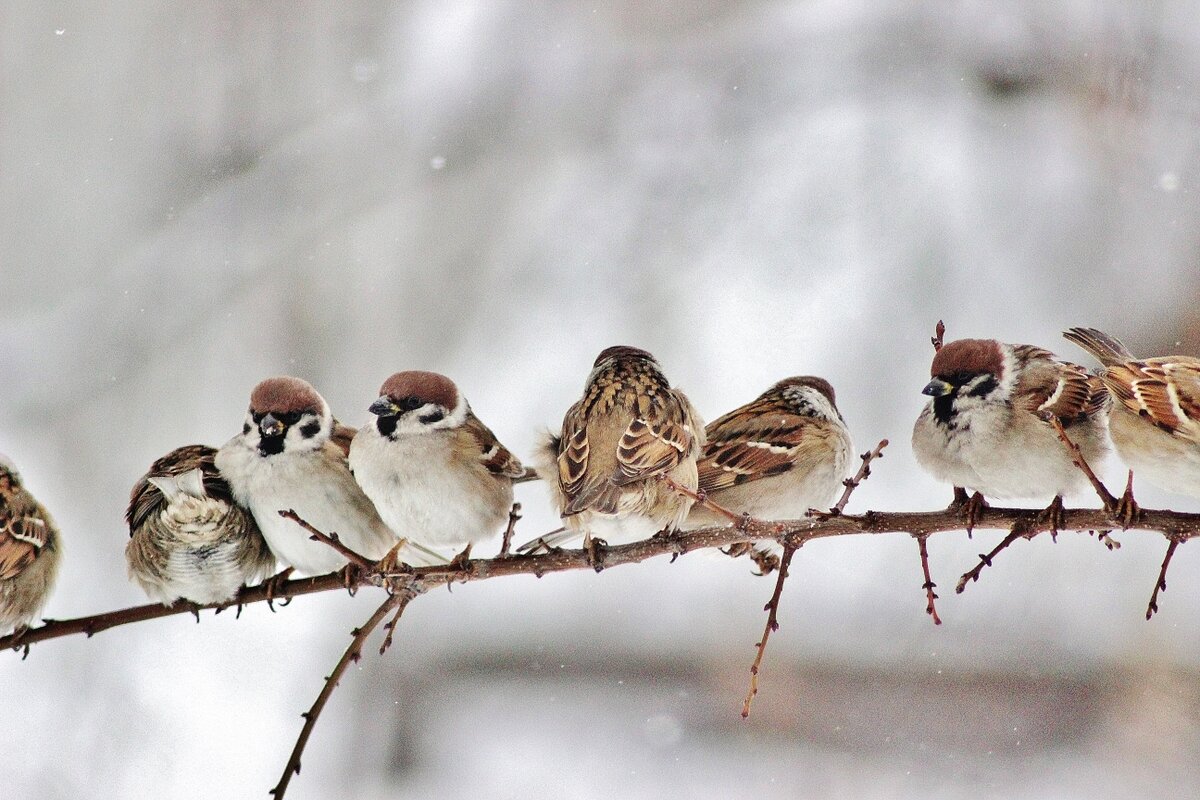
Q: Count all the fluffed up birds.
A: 8